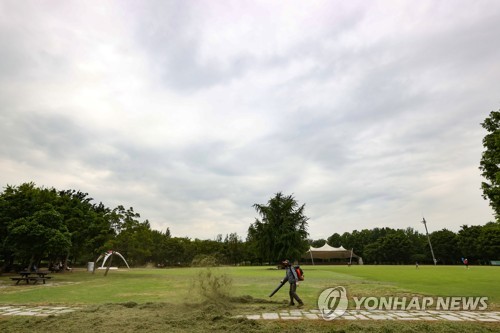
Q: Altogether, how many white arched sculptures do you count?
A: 1